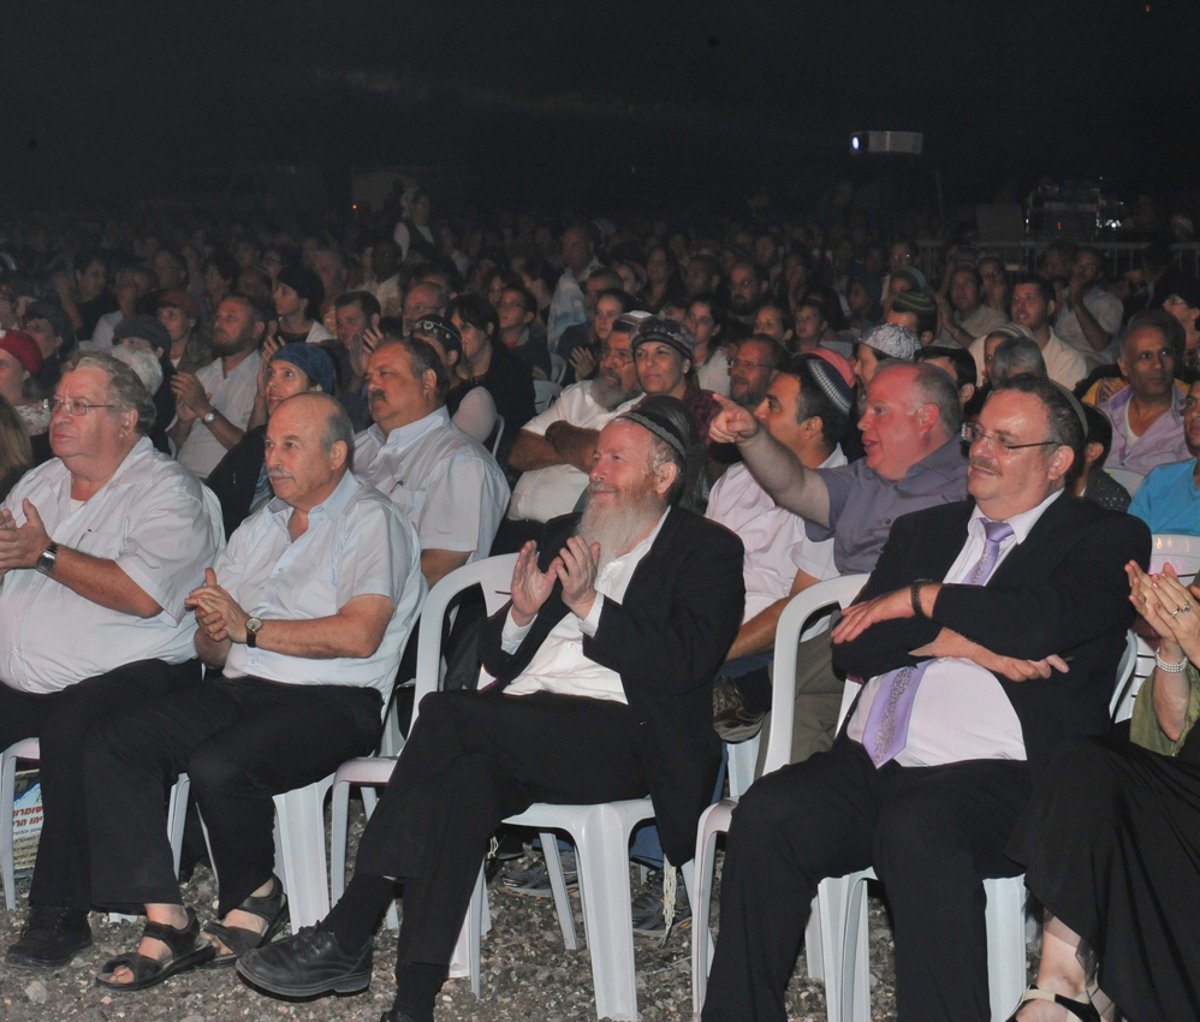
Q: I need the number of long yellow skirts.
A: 0